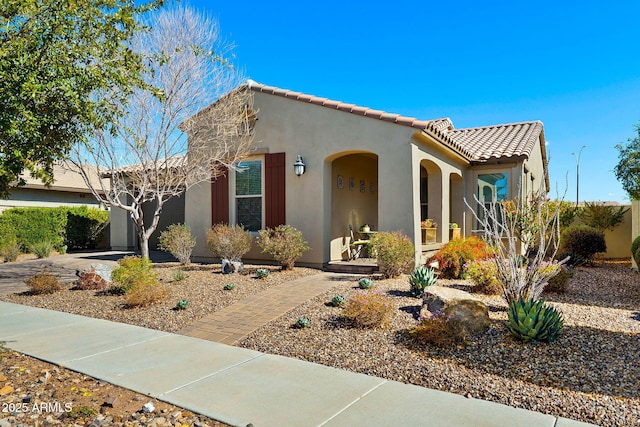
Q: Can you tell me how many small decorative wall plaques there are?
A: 4